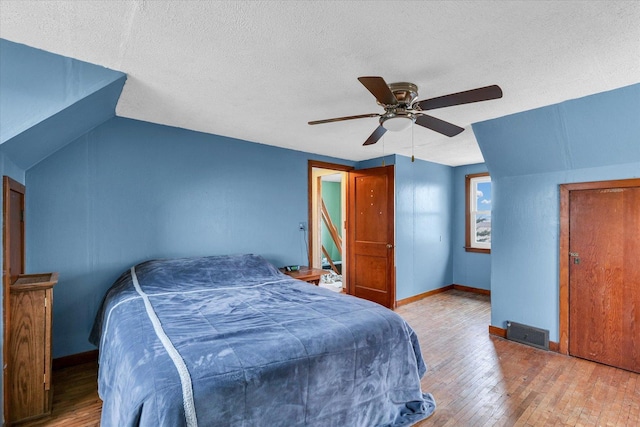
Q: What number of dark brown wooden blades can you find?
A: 5